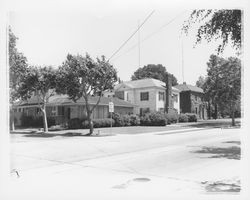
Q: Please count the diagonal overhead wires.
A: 2